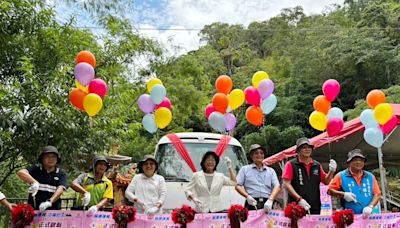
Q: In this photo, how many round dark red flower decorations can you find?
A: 6